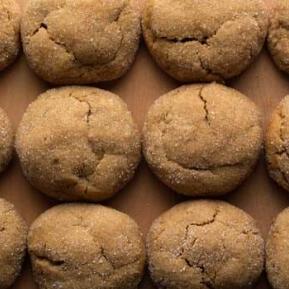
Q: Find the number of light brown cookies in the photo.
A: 12